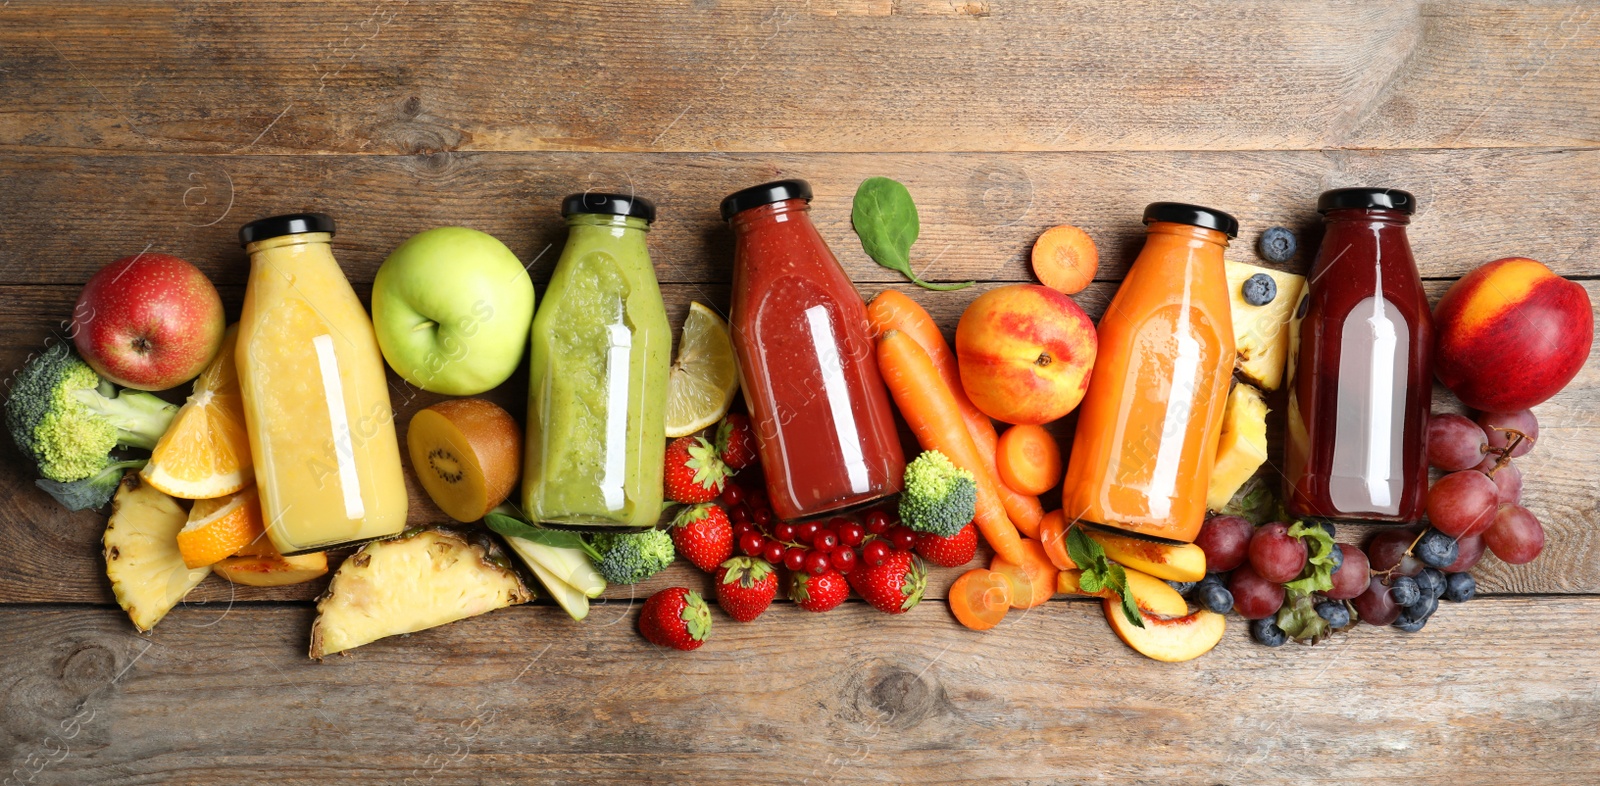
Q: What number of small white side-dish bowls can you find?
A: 0